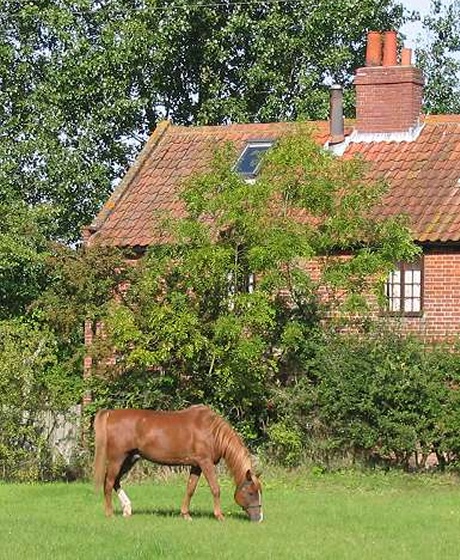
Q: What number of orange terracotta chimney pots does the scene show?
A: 3